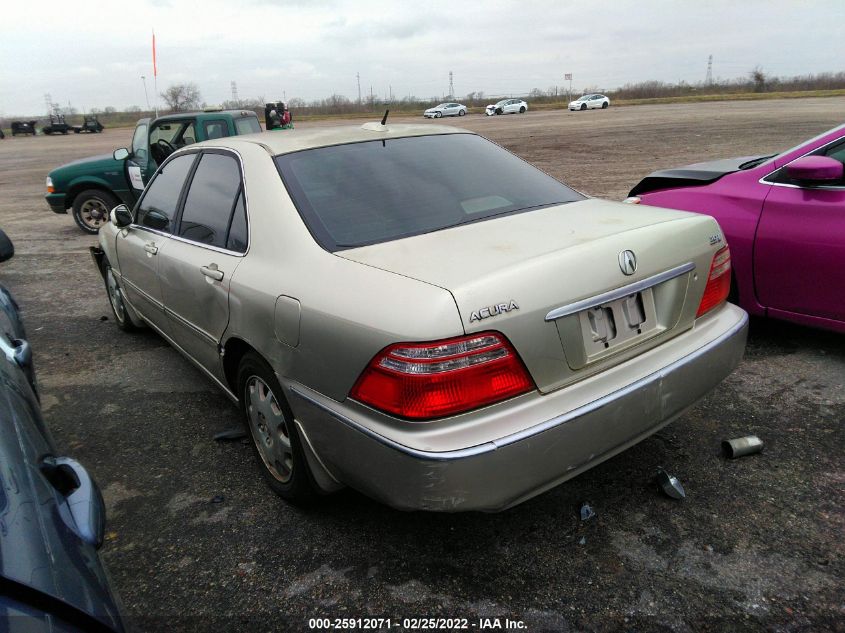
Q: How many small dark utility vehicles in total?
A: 3